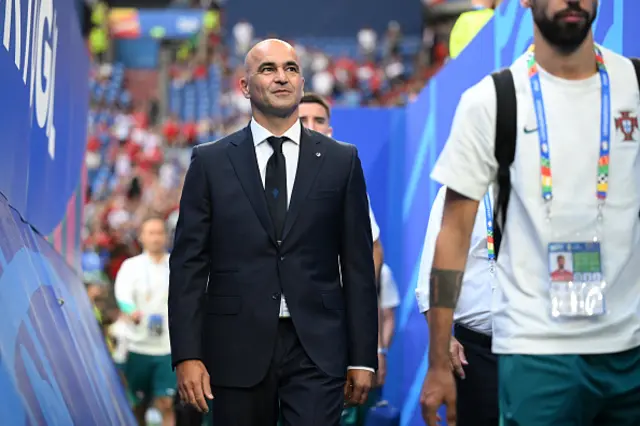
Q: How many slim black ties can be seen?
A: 1